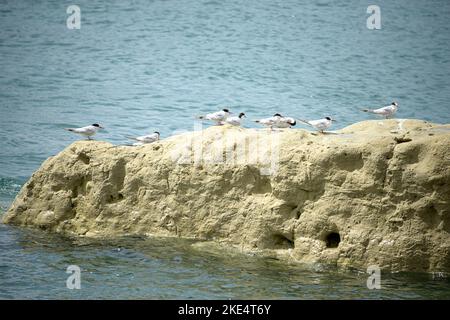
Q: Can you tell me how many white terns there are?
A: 8